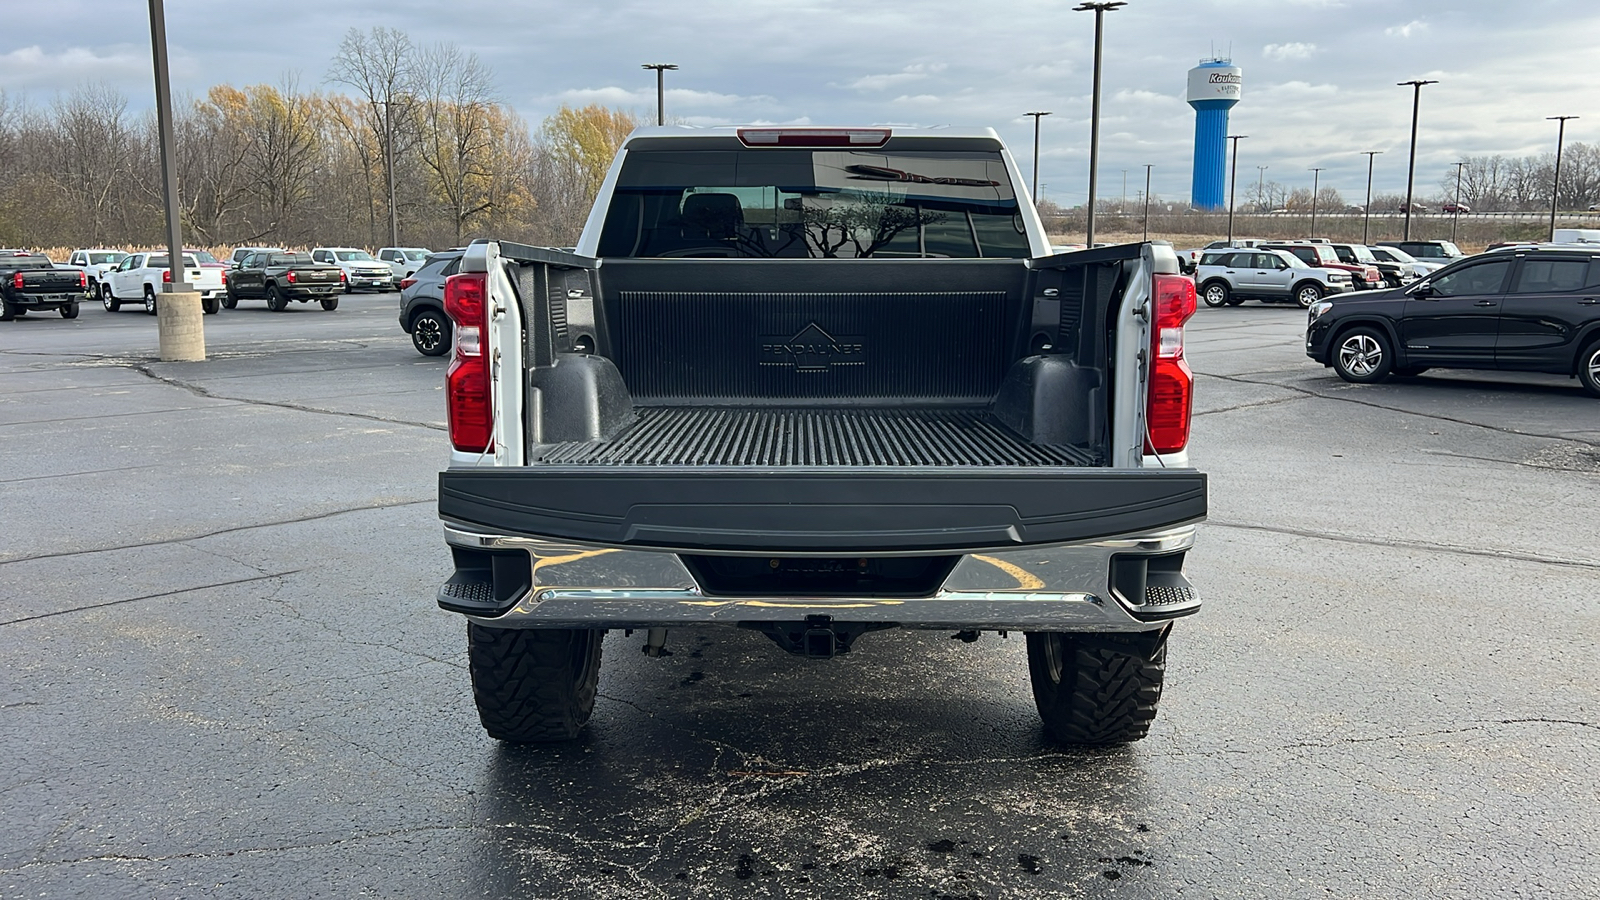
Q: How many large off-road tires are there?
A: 2